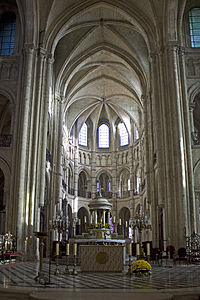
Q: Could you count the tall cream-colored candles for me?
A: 6